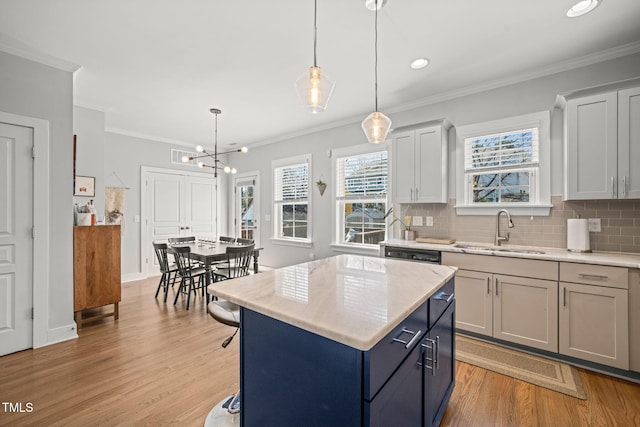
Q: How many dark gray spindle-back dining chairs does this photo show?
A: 6